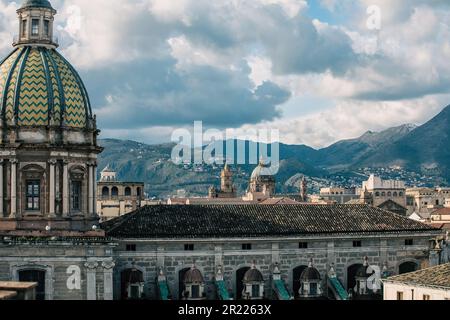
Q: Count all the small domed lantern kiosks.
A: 5